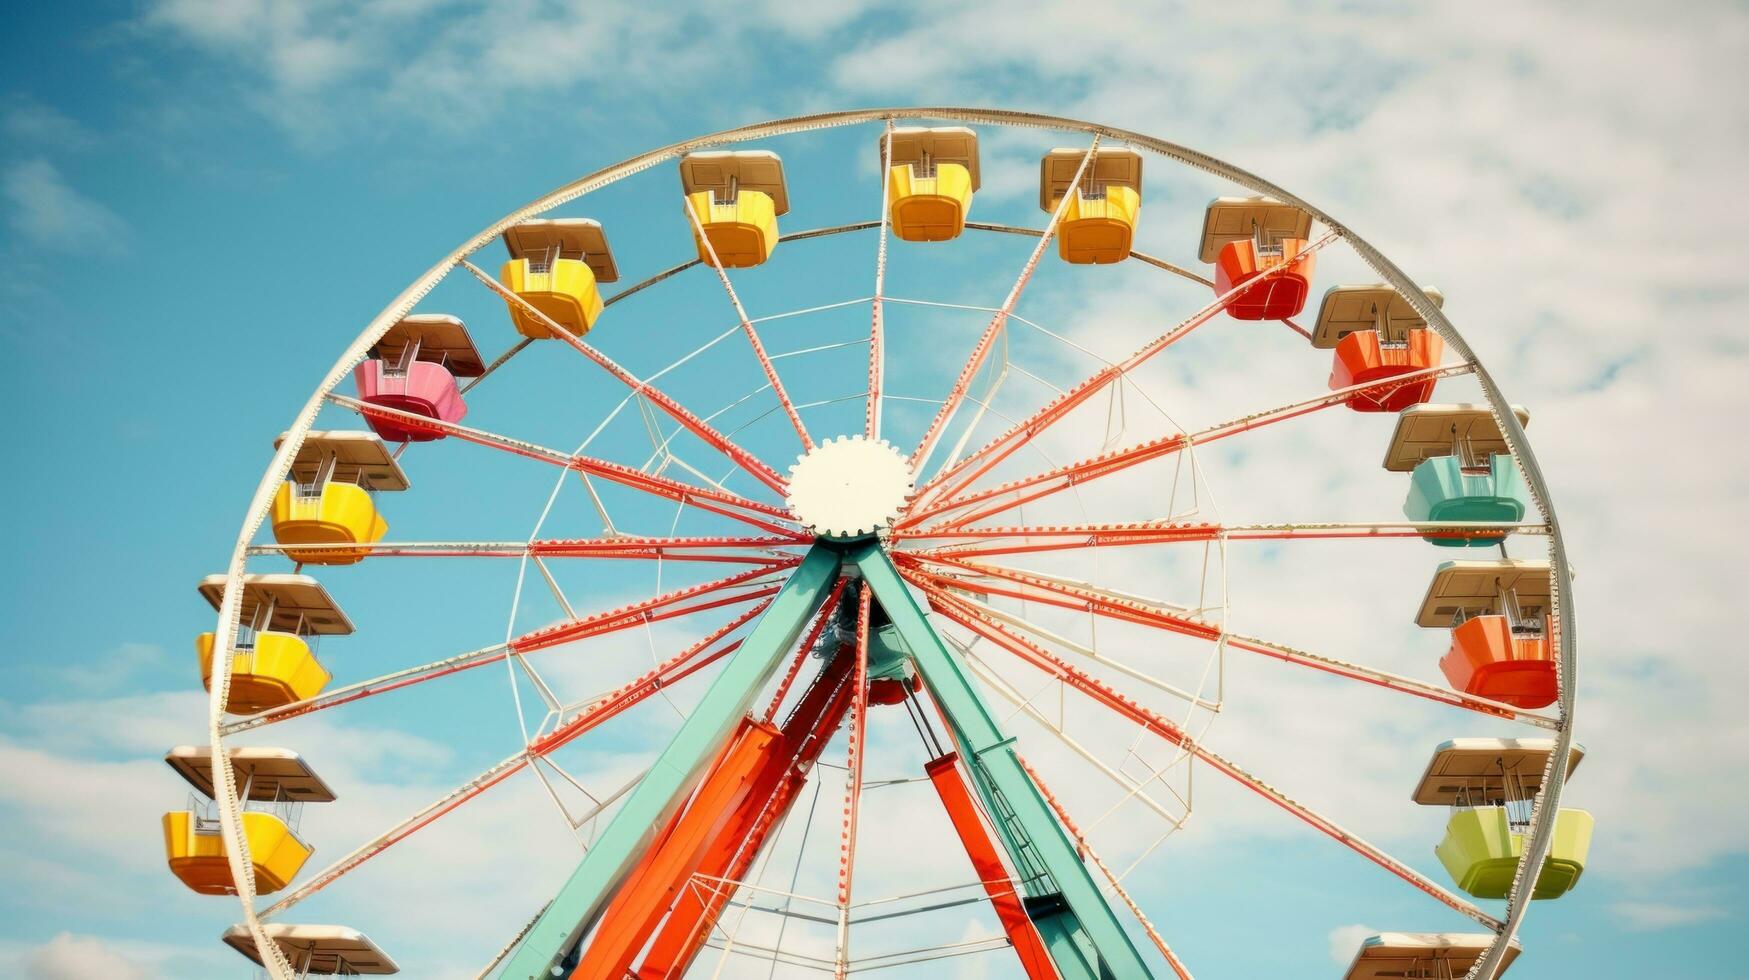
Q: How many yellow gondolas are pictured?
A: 7